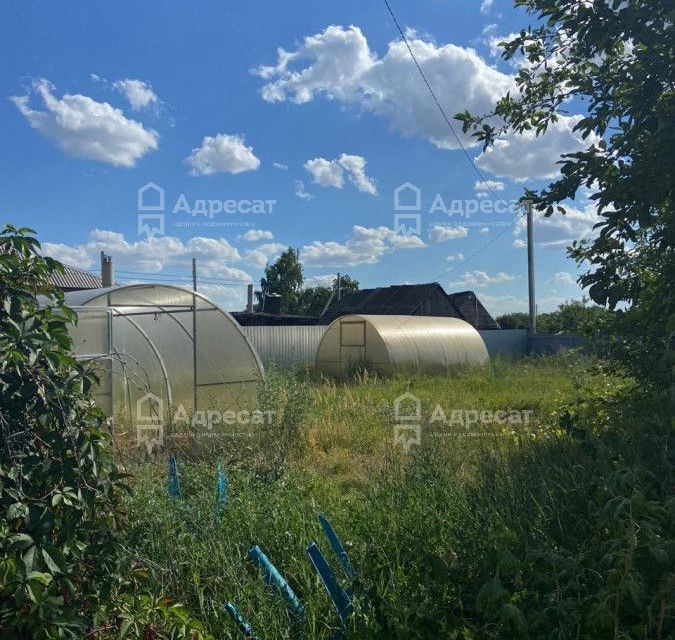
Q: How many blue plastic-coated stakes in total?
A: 6